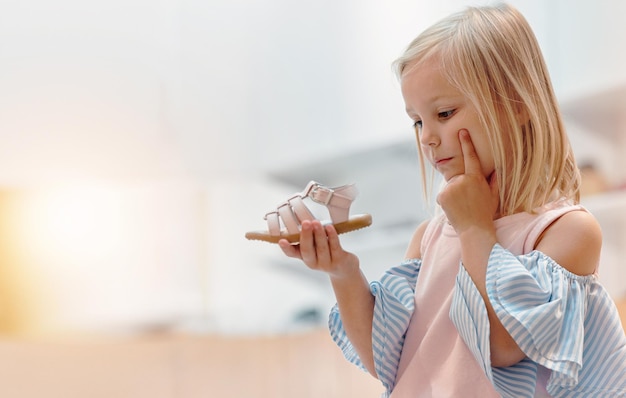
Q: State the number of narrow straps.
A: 3